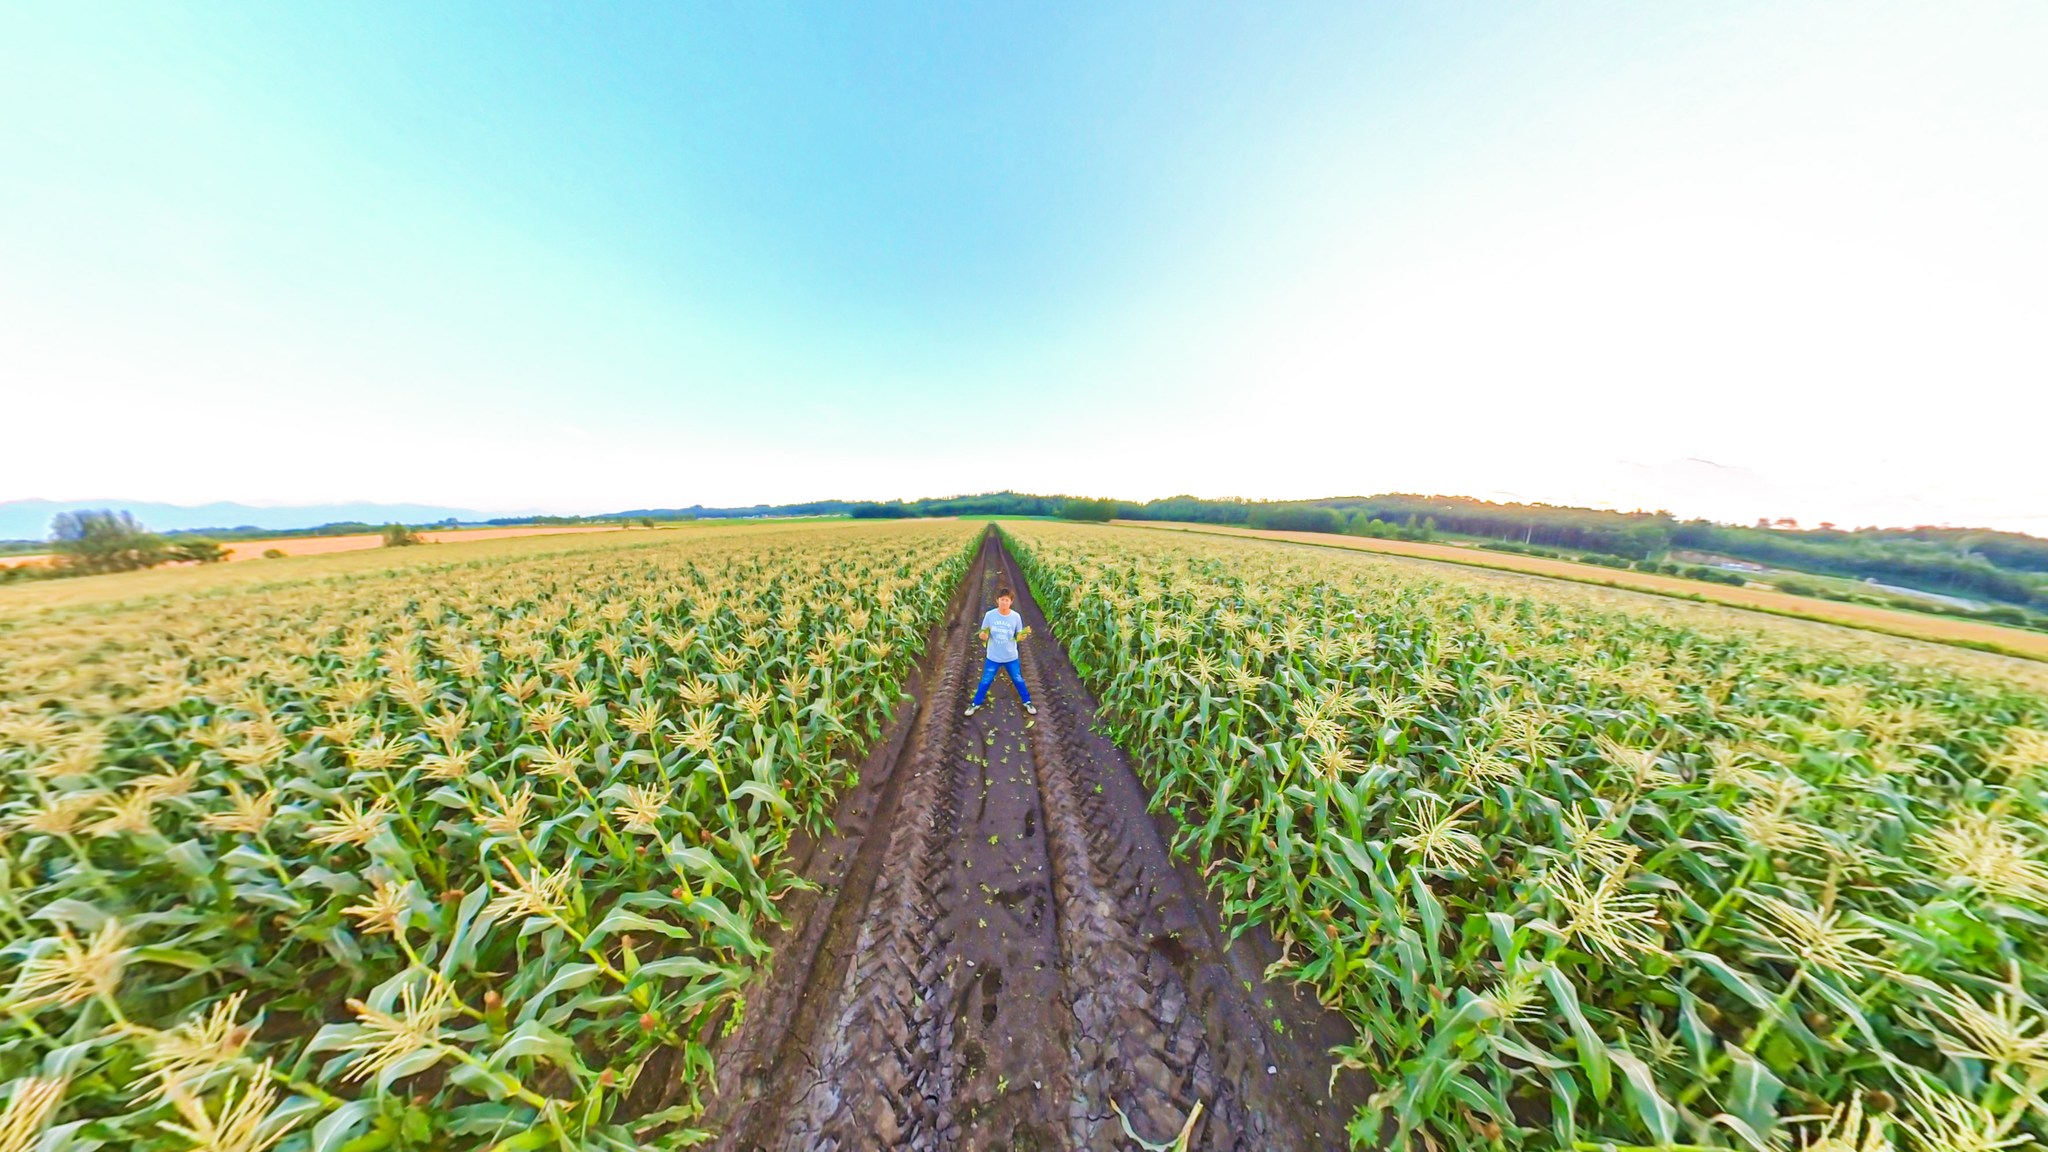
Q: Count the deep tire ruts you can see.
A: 2